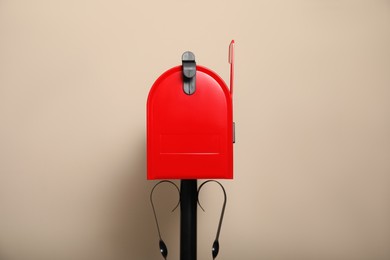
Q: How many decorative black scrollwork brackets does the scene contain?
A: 2